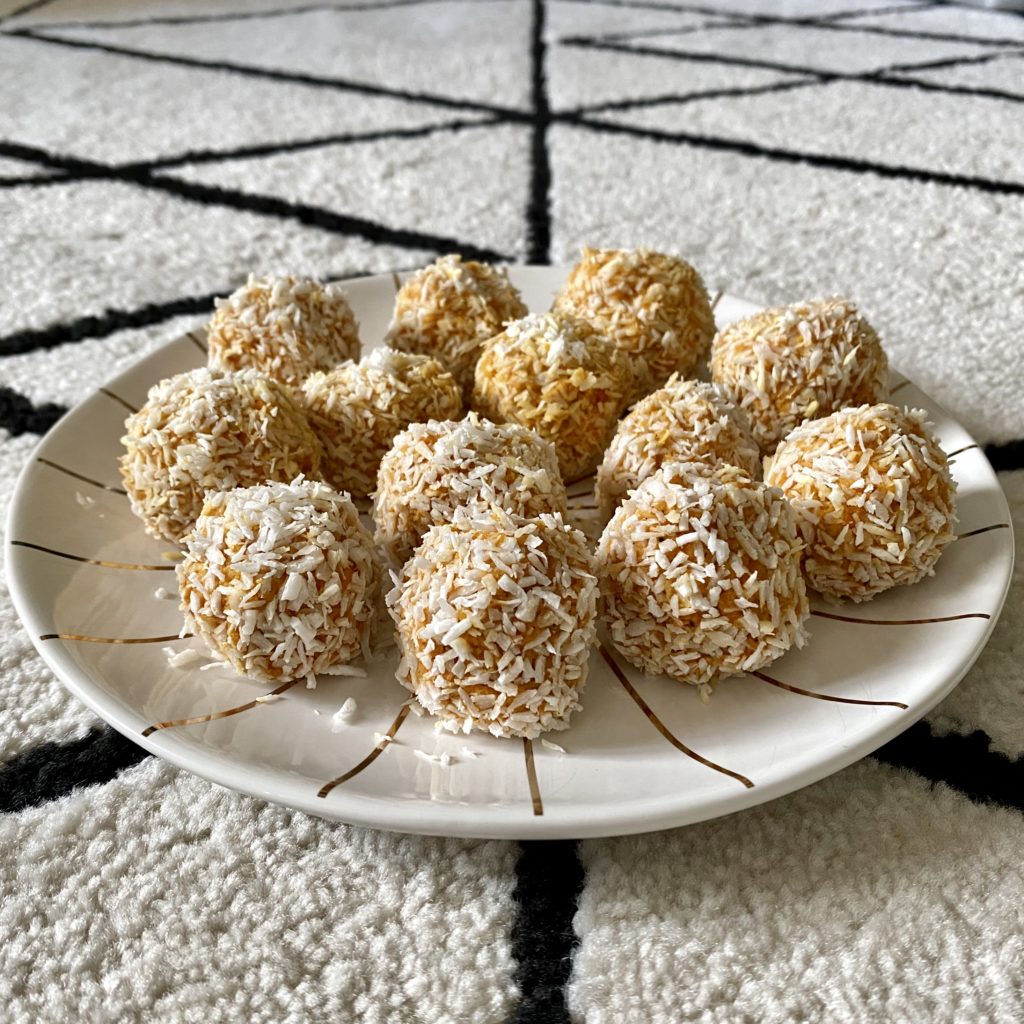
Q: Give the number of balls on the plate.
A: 13